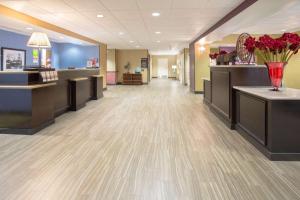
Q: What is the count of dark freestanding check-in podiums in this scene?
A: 2